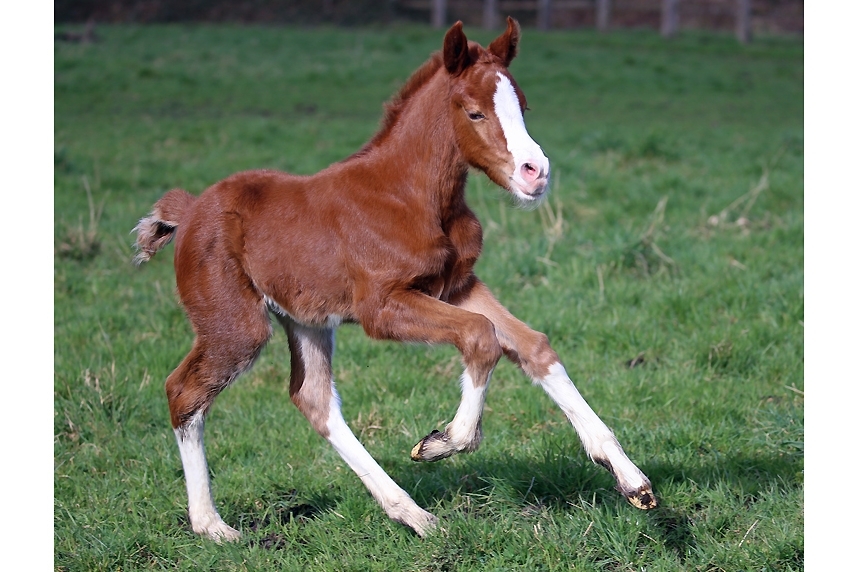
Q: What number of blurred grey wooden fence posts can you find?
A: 6